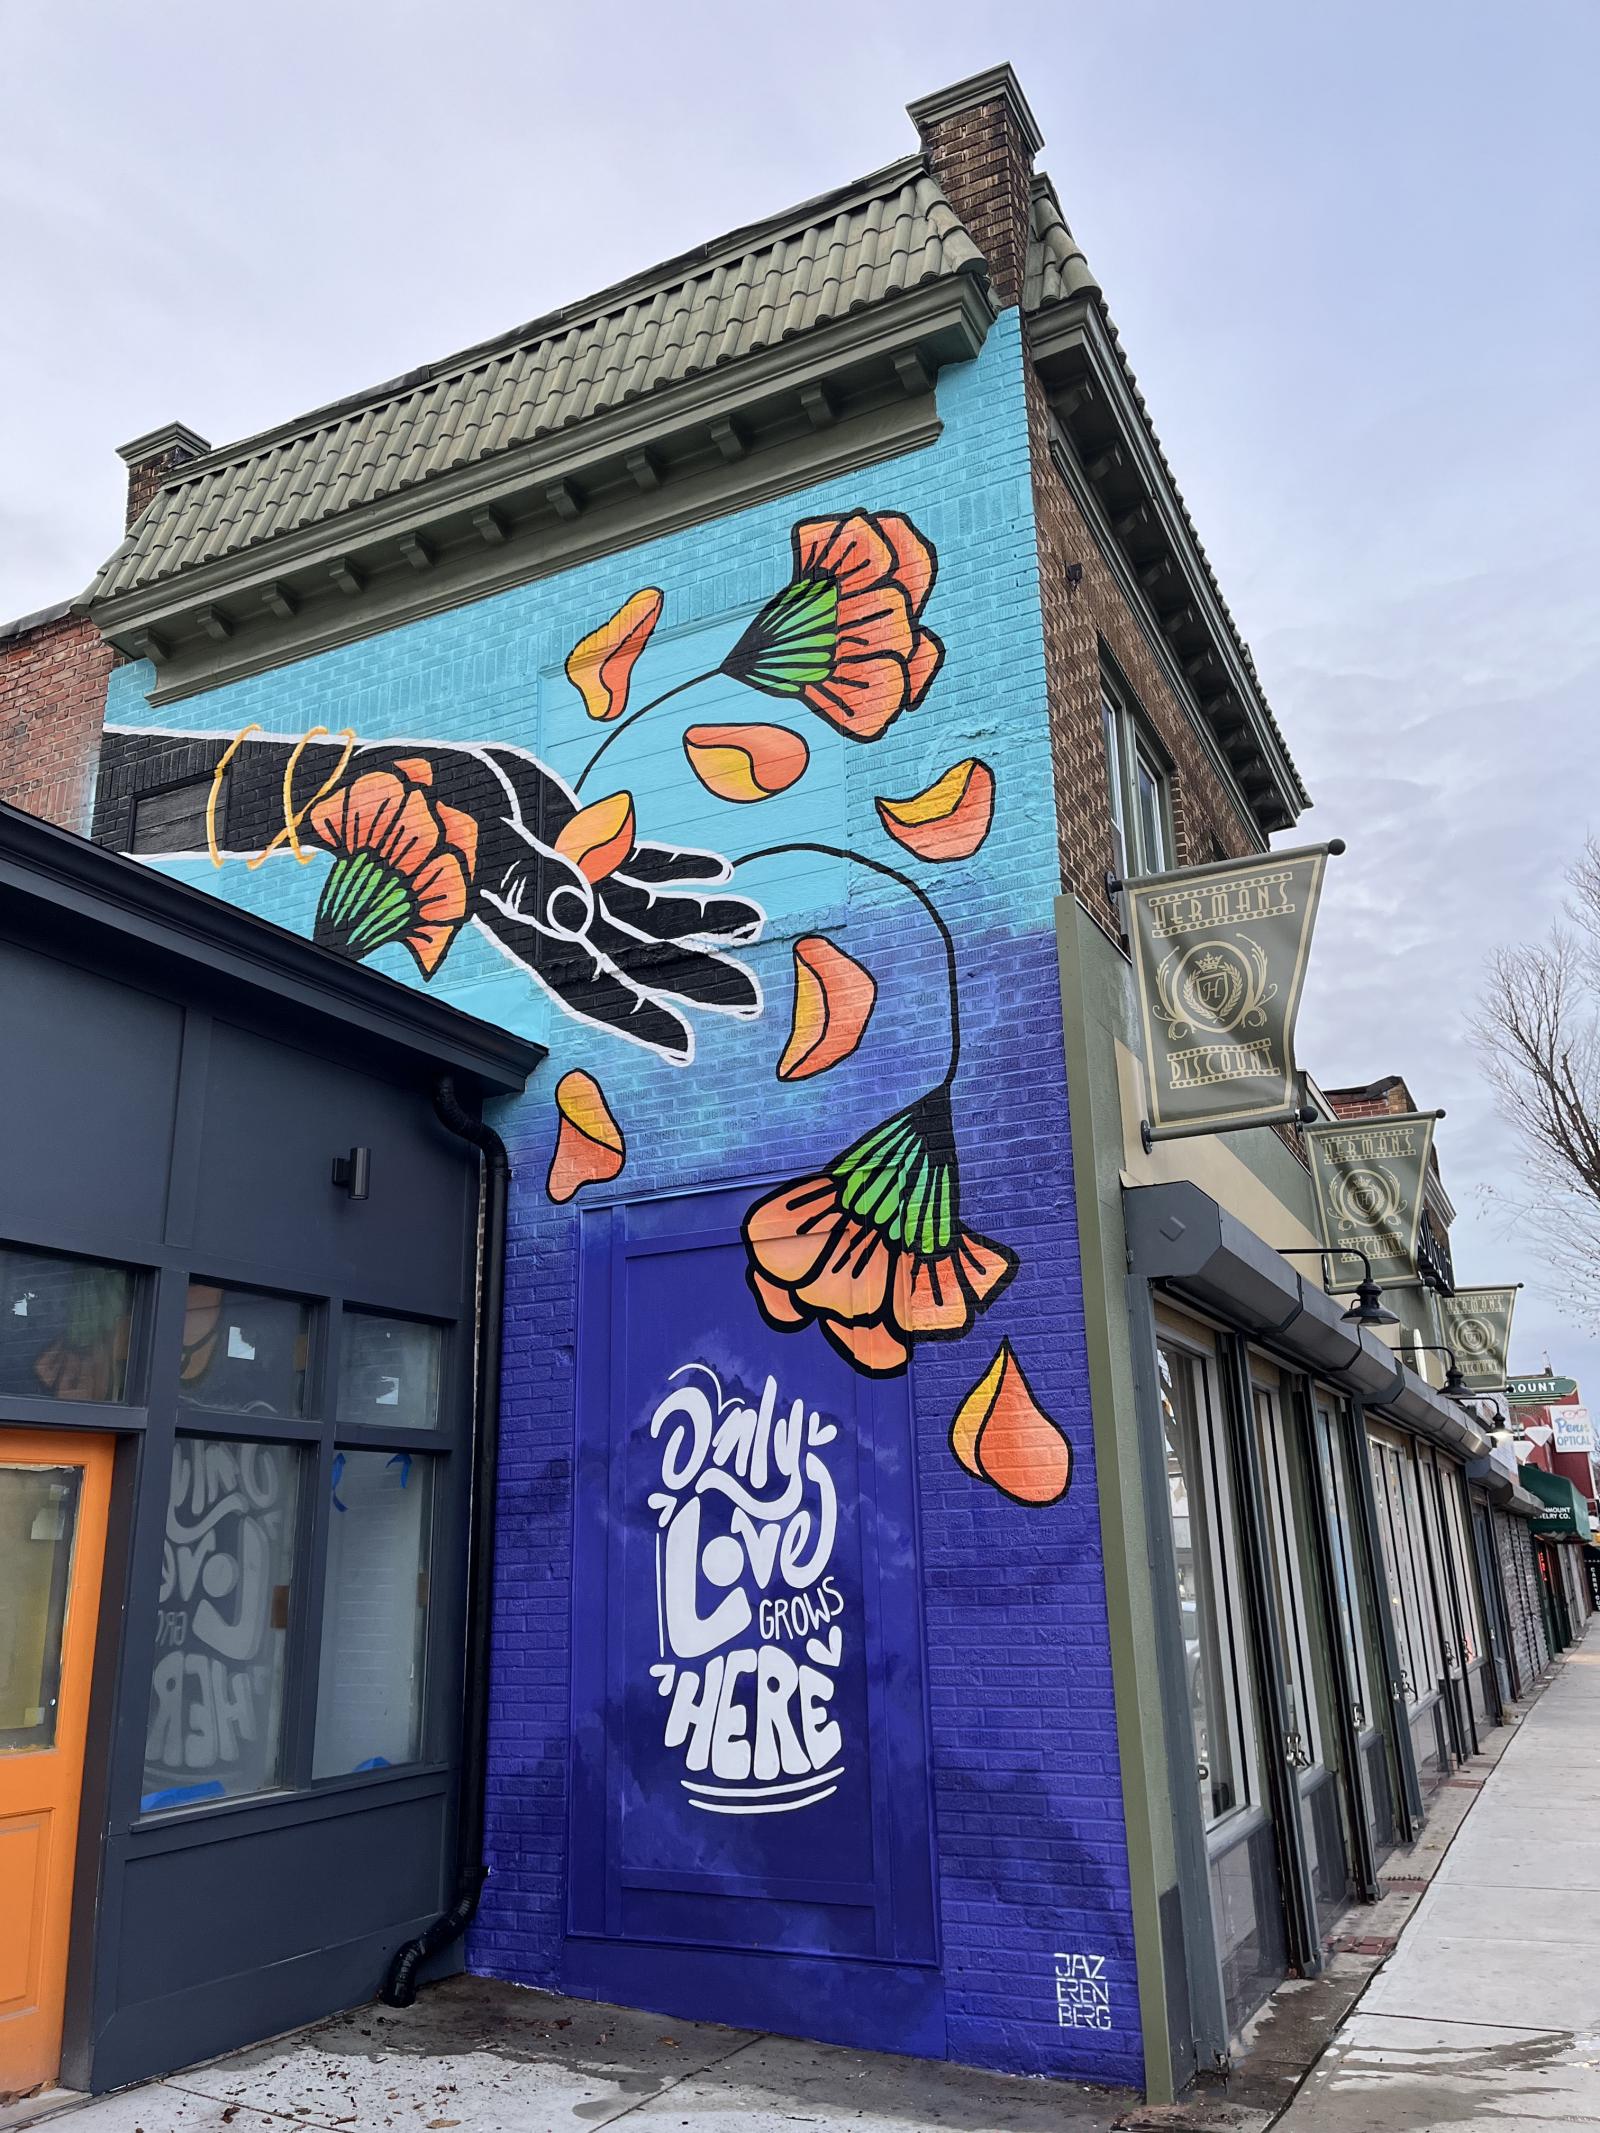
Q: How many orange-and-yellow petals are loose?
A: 7